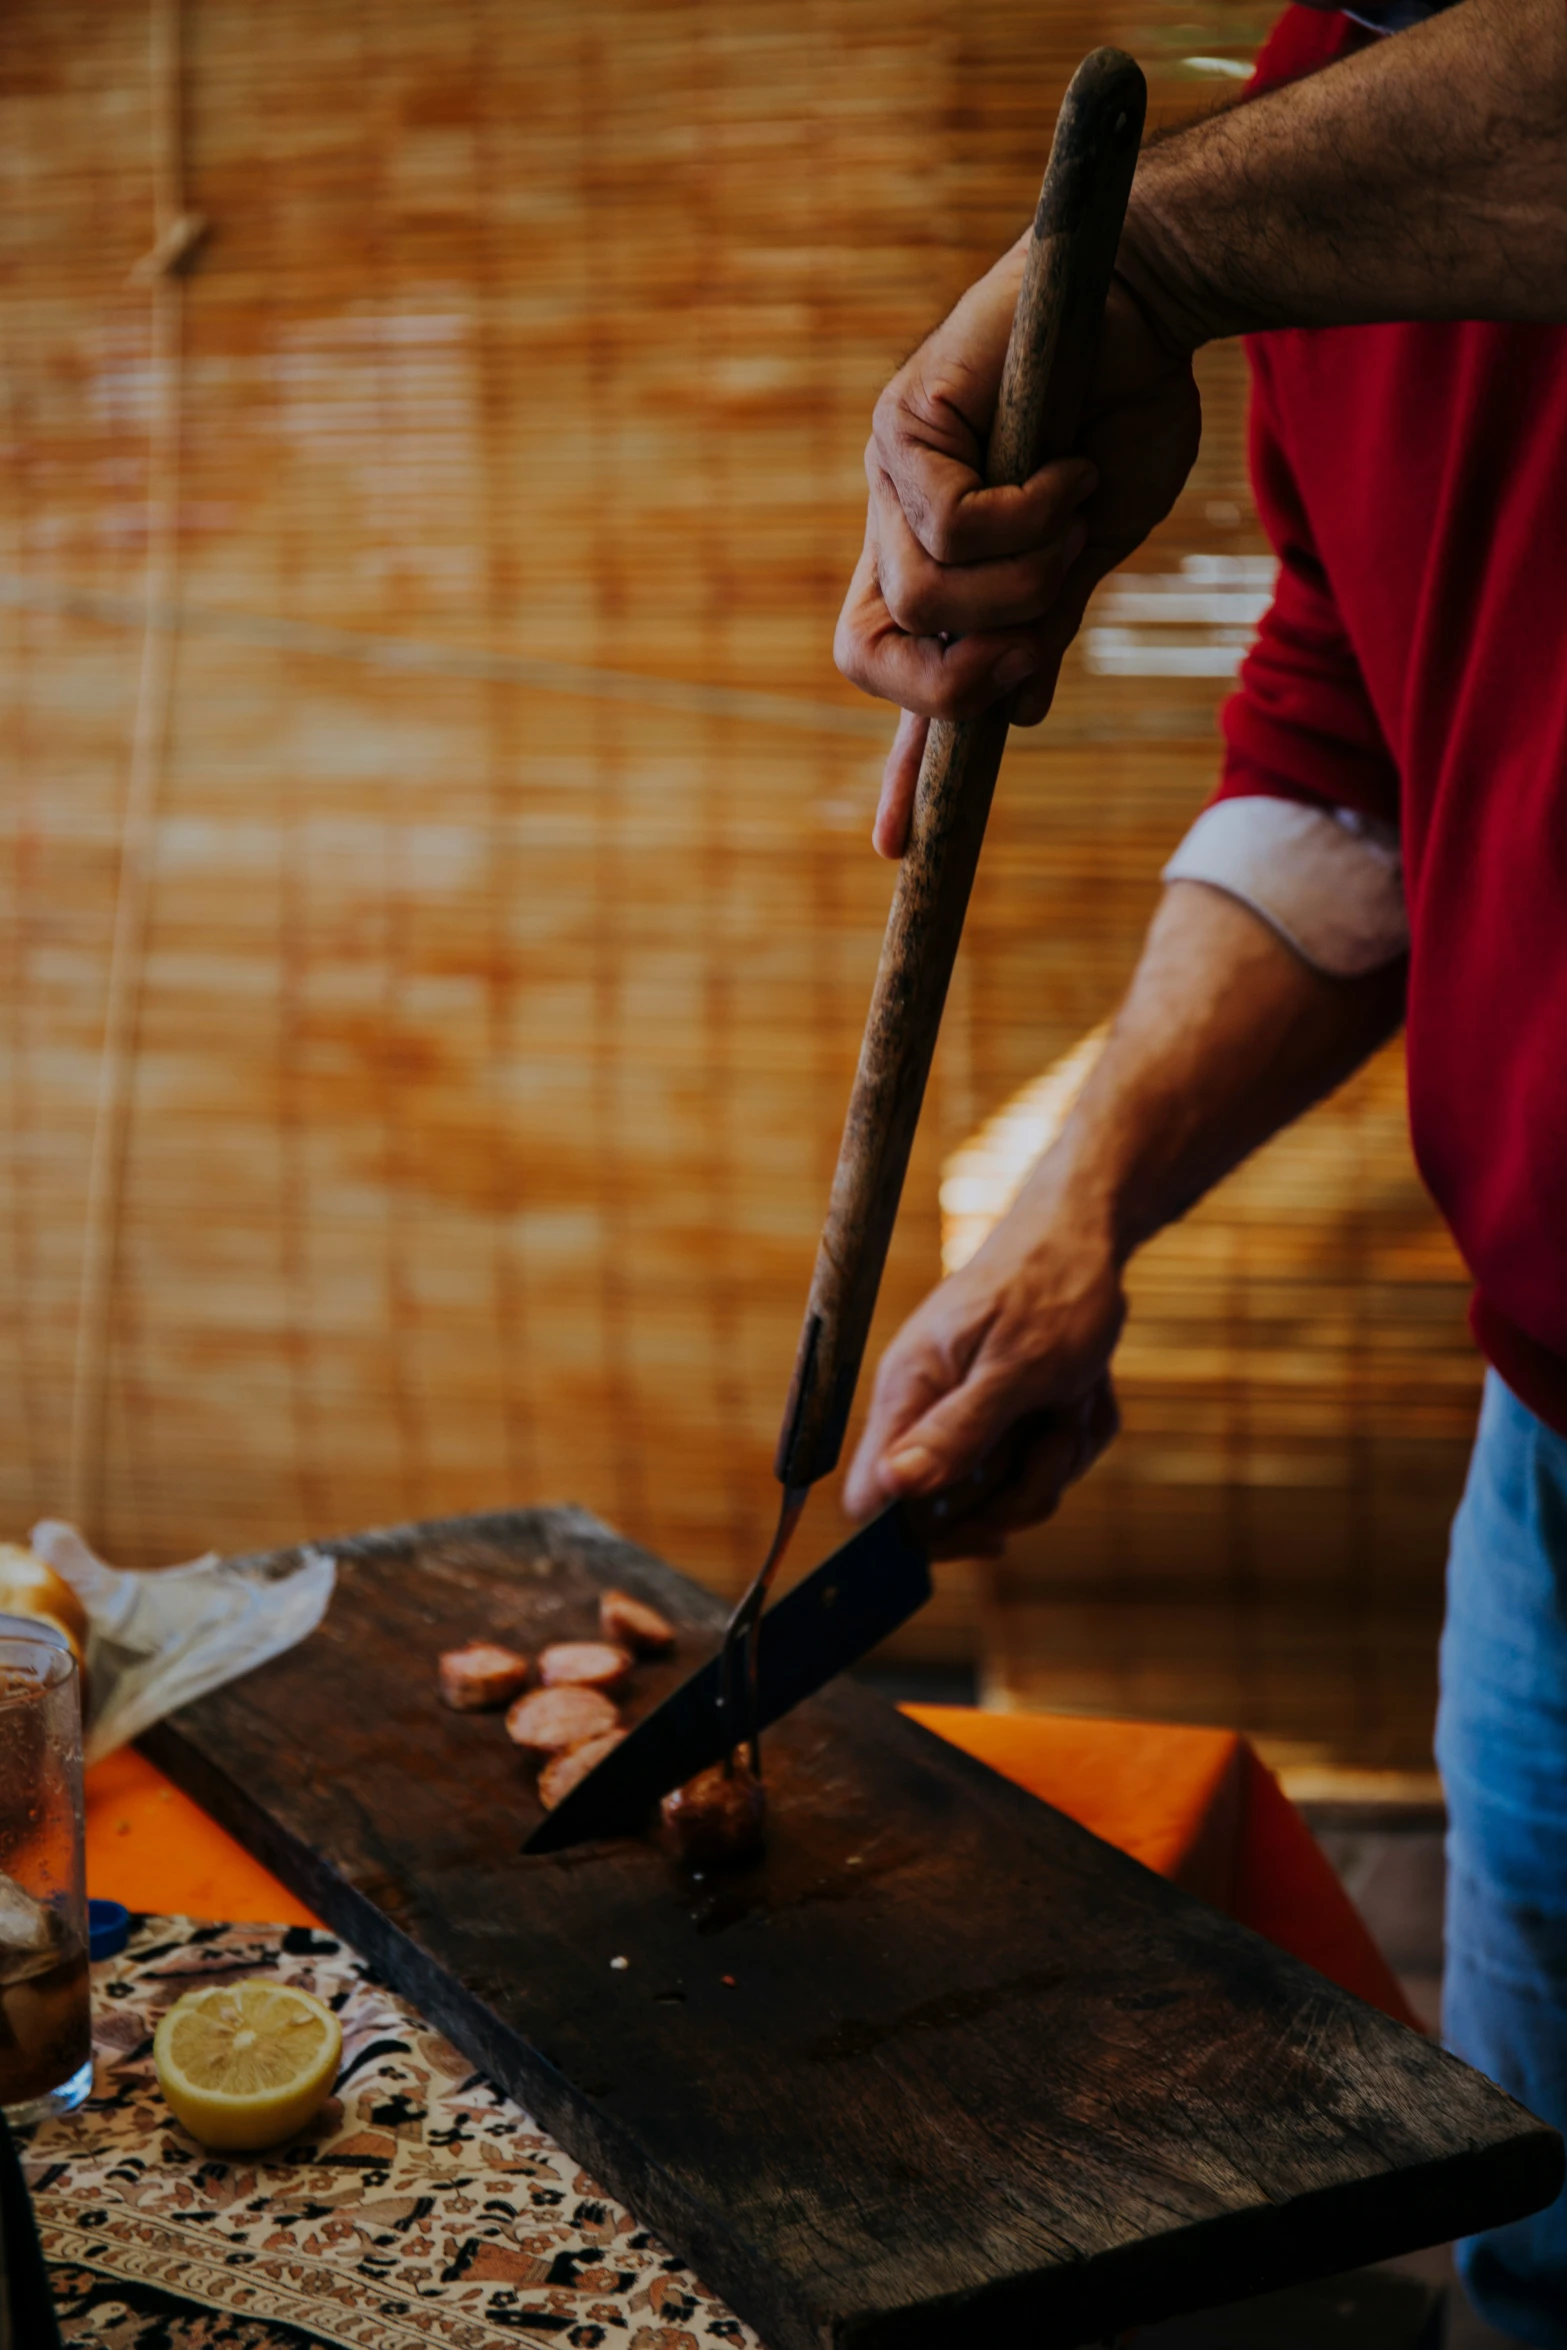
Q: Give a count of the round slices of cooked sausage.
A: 5